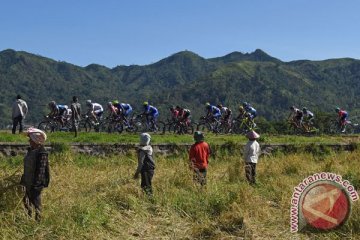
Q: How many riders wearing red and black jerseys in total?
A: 2